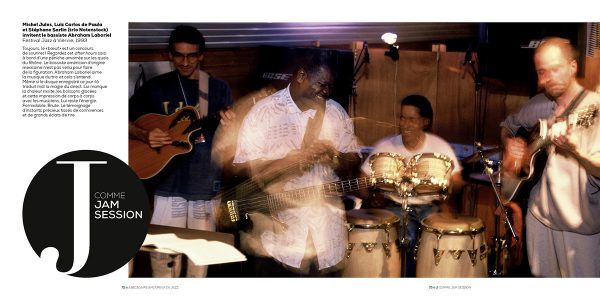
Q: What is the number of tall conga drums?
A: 2